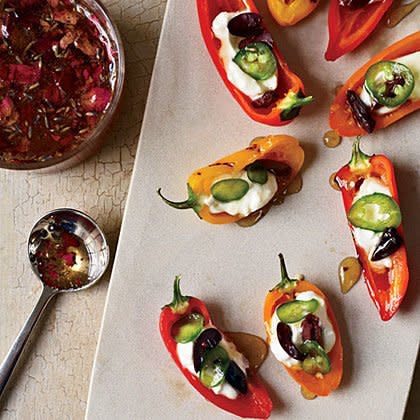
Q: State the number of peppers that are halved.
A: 8